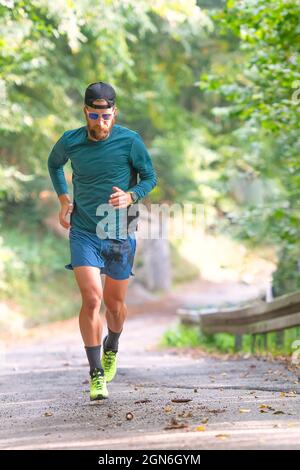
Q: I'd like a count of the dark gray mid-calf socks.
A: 2